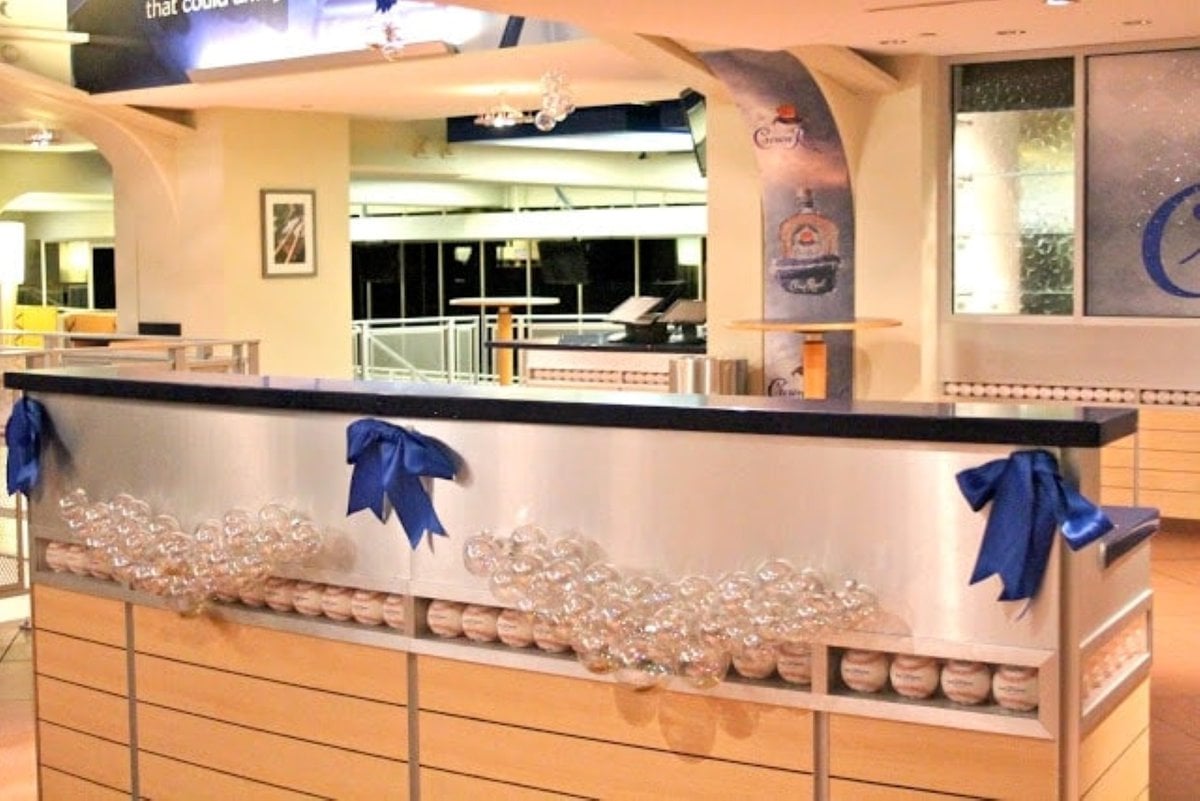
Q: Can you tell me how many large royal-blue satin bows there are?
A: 3